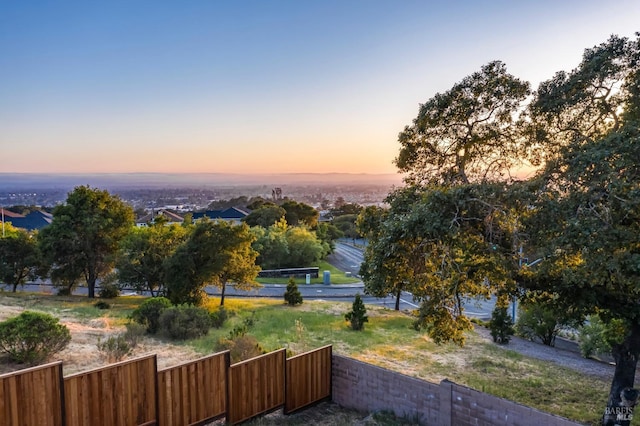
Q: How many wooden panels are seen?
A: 5